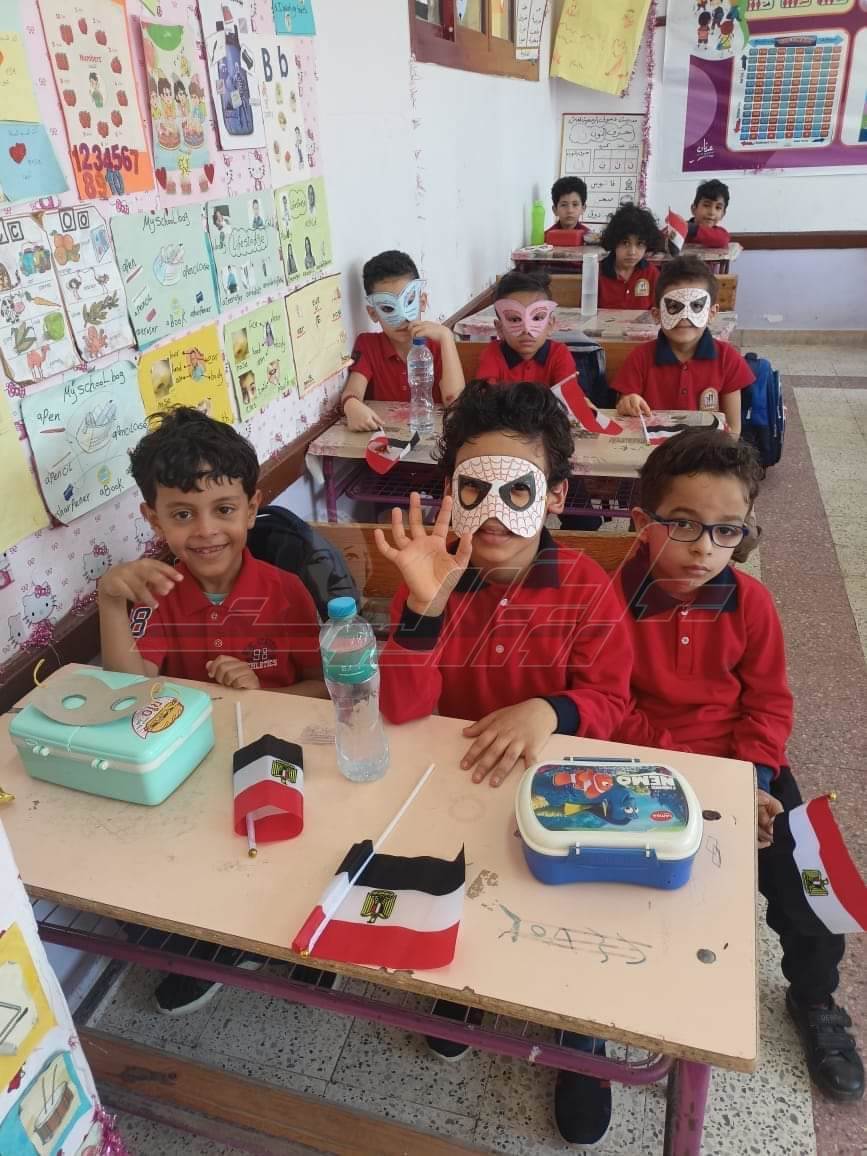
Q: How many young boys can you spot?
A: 9